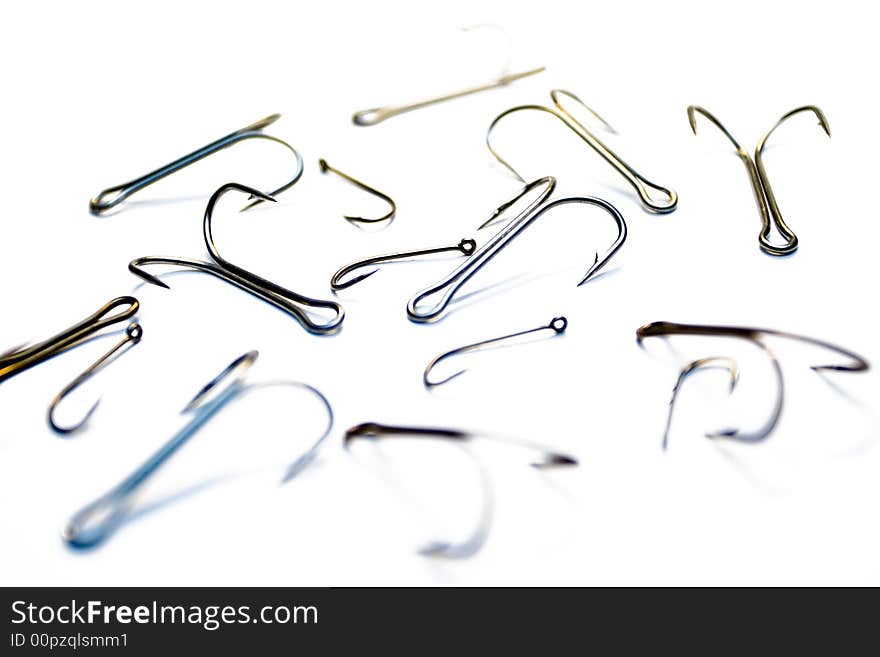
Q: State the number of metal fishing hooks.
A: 15